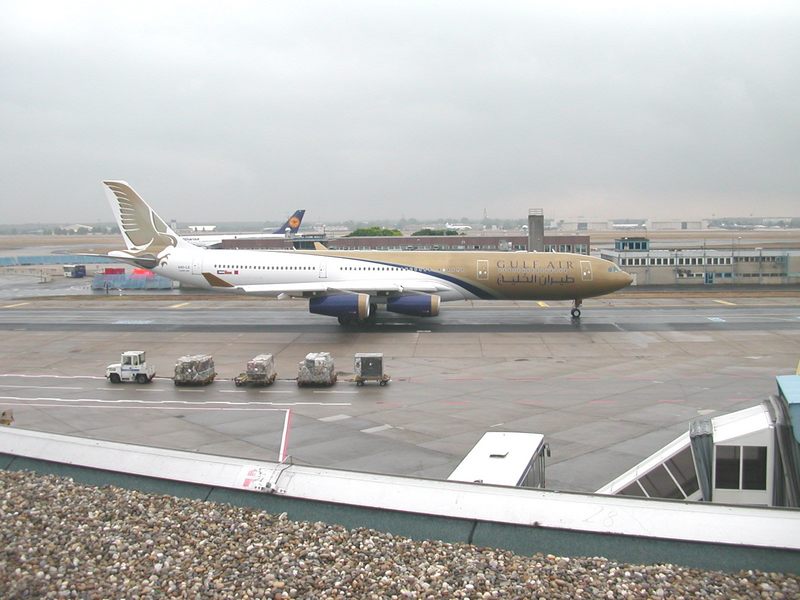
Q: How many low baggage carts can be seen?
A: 4